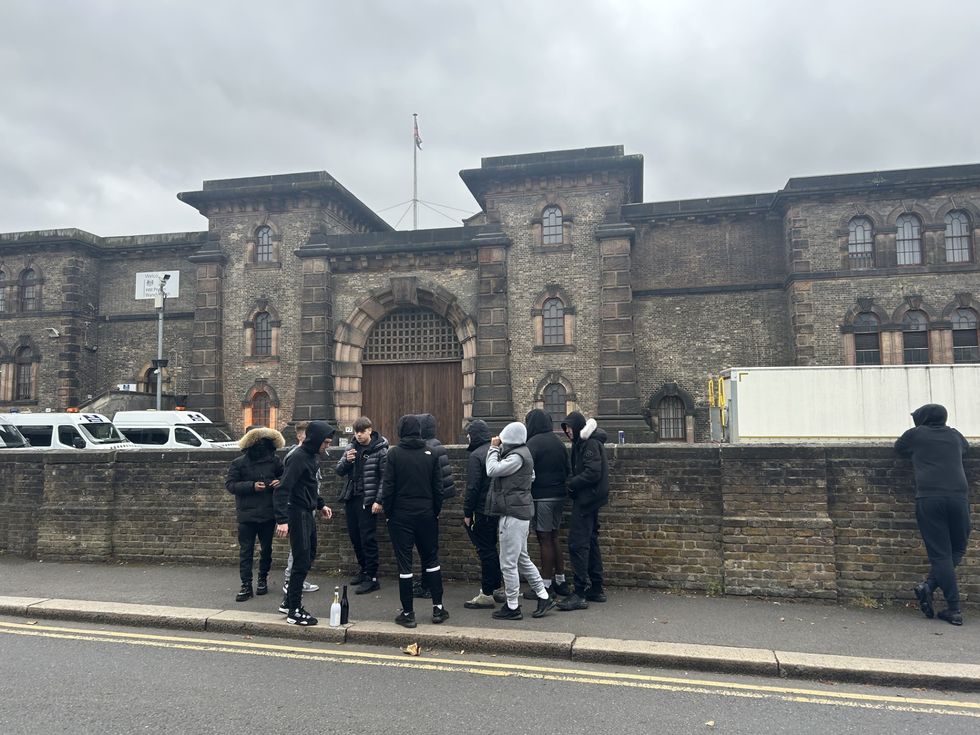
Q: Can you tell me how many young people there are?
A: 11